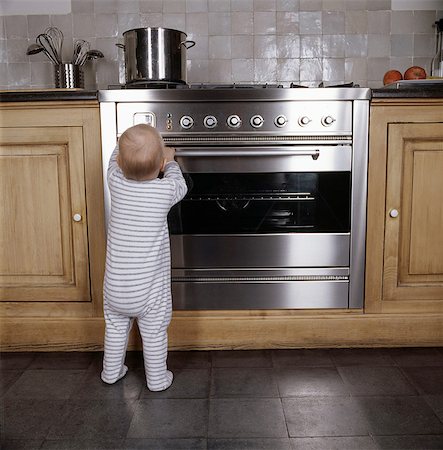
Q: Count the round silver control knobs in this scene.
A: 7